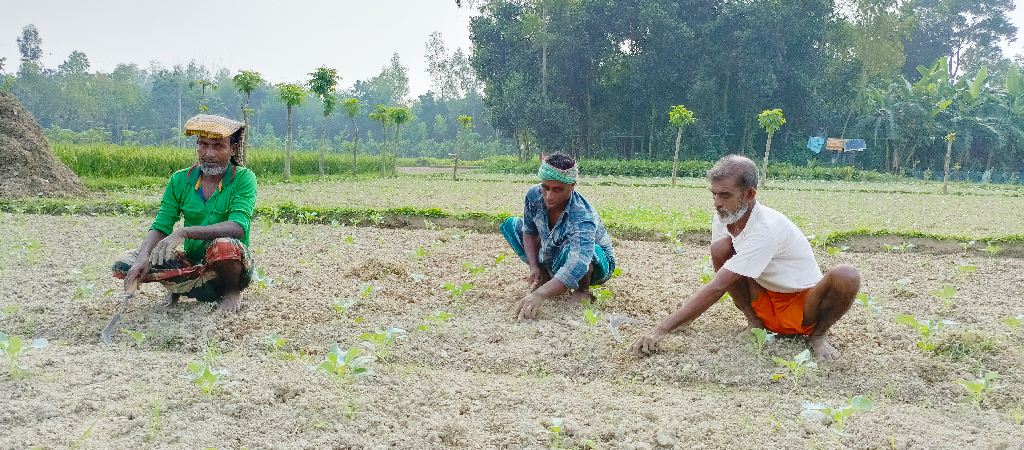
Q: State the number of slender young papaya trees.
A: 11